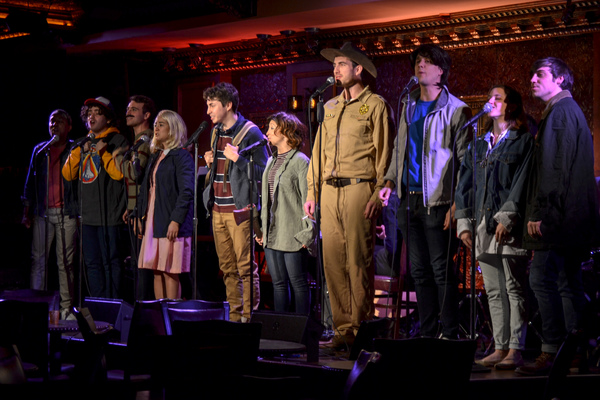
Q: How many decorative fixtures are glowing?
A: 2